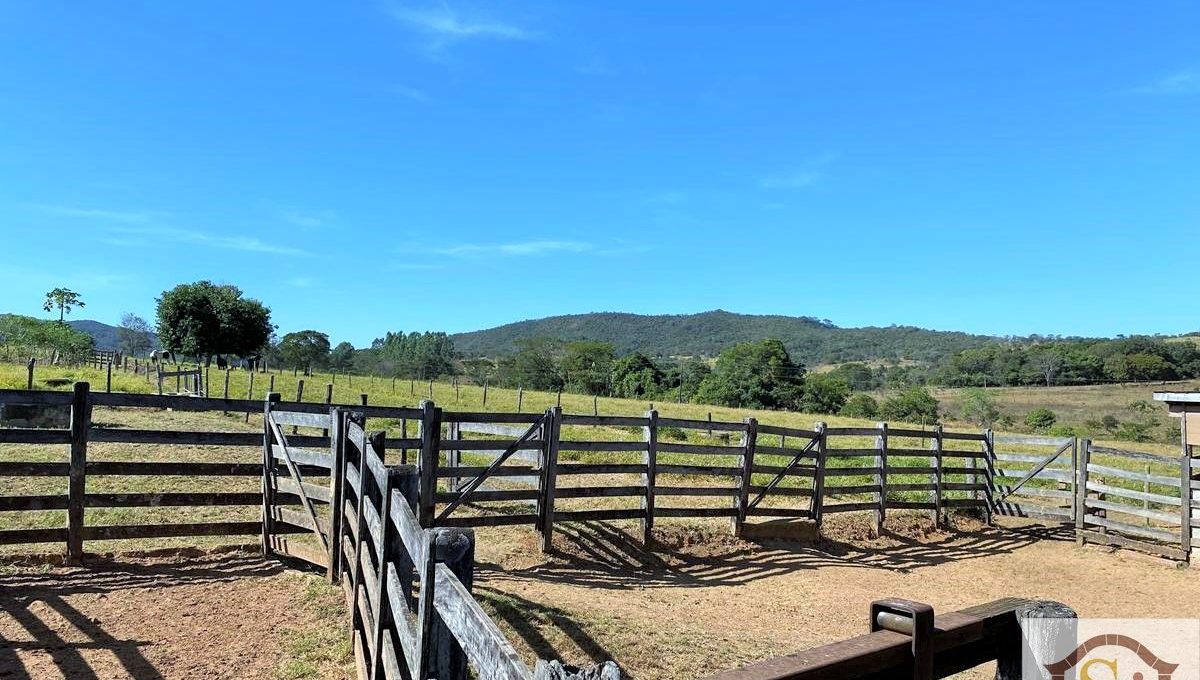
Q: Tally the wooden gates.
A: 4